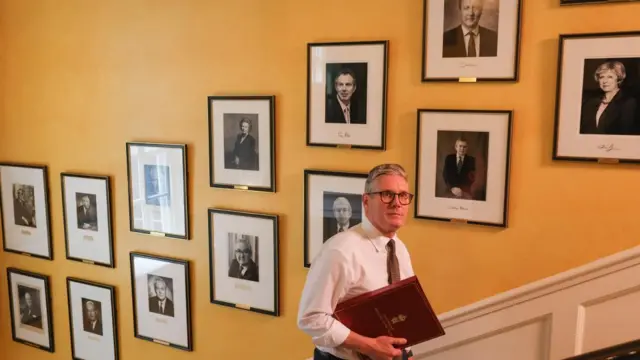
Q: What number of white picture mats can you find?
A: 13